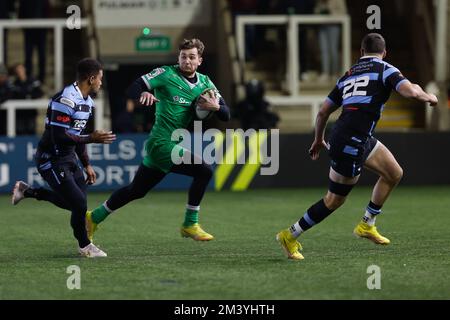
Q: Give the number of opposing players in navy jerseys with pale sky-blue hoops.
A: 2